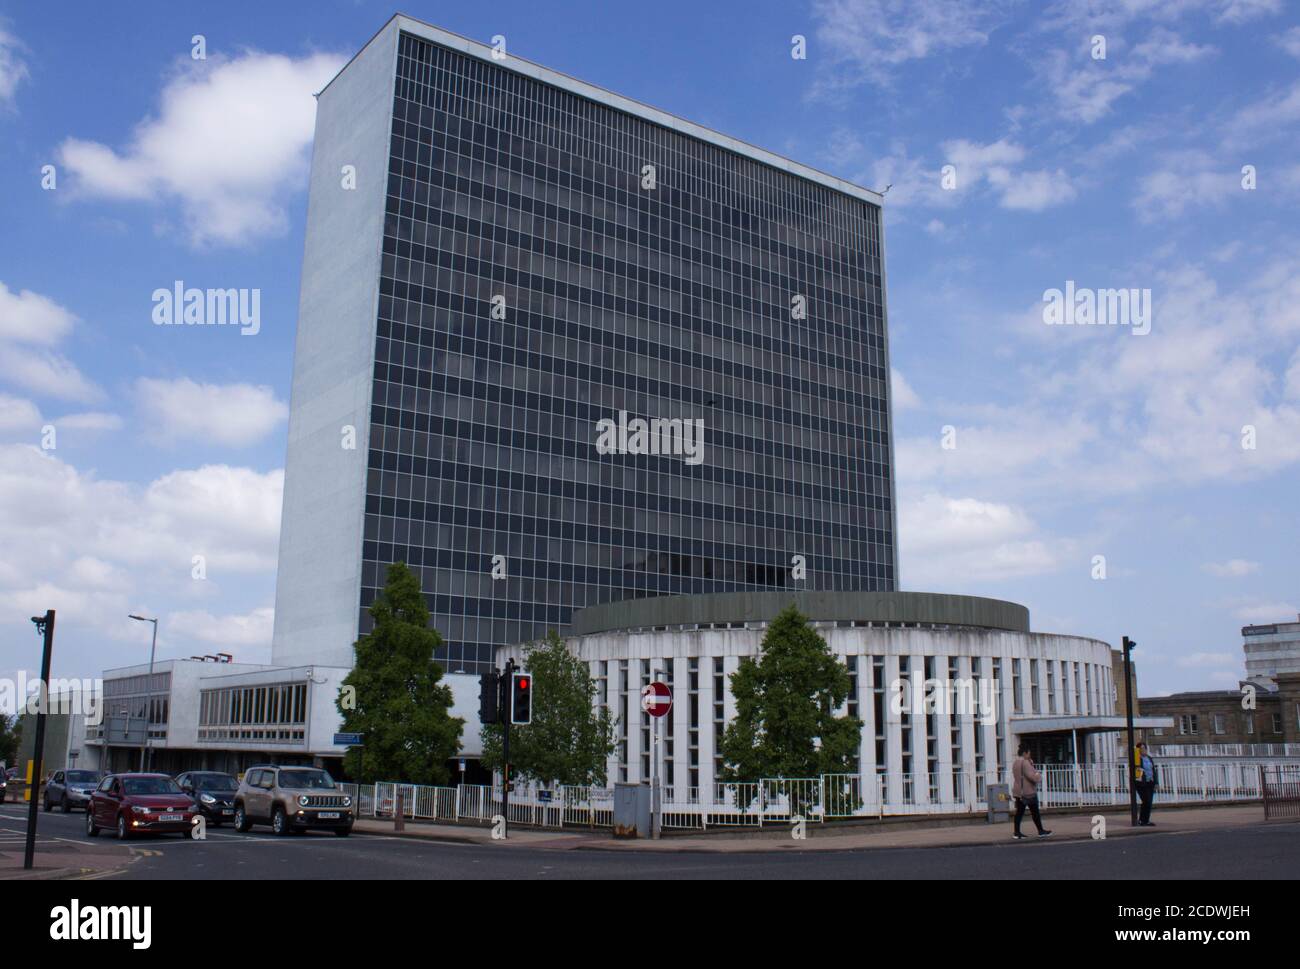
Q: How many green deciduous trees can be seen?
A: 3